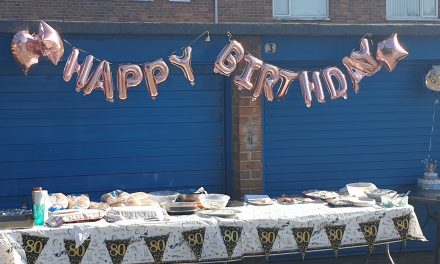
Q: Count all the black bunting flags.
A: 11